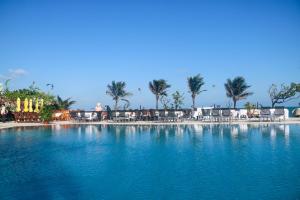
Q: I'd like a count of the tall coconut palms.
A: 4